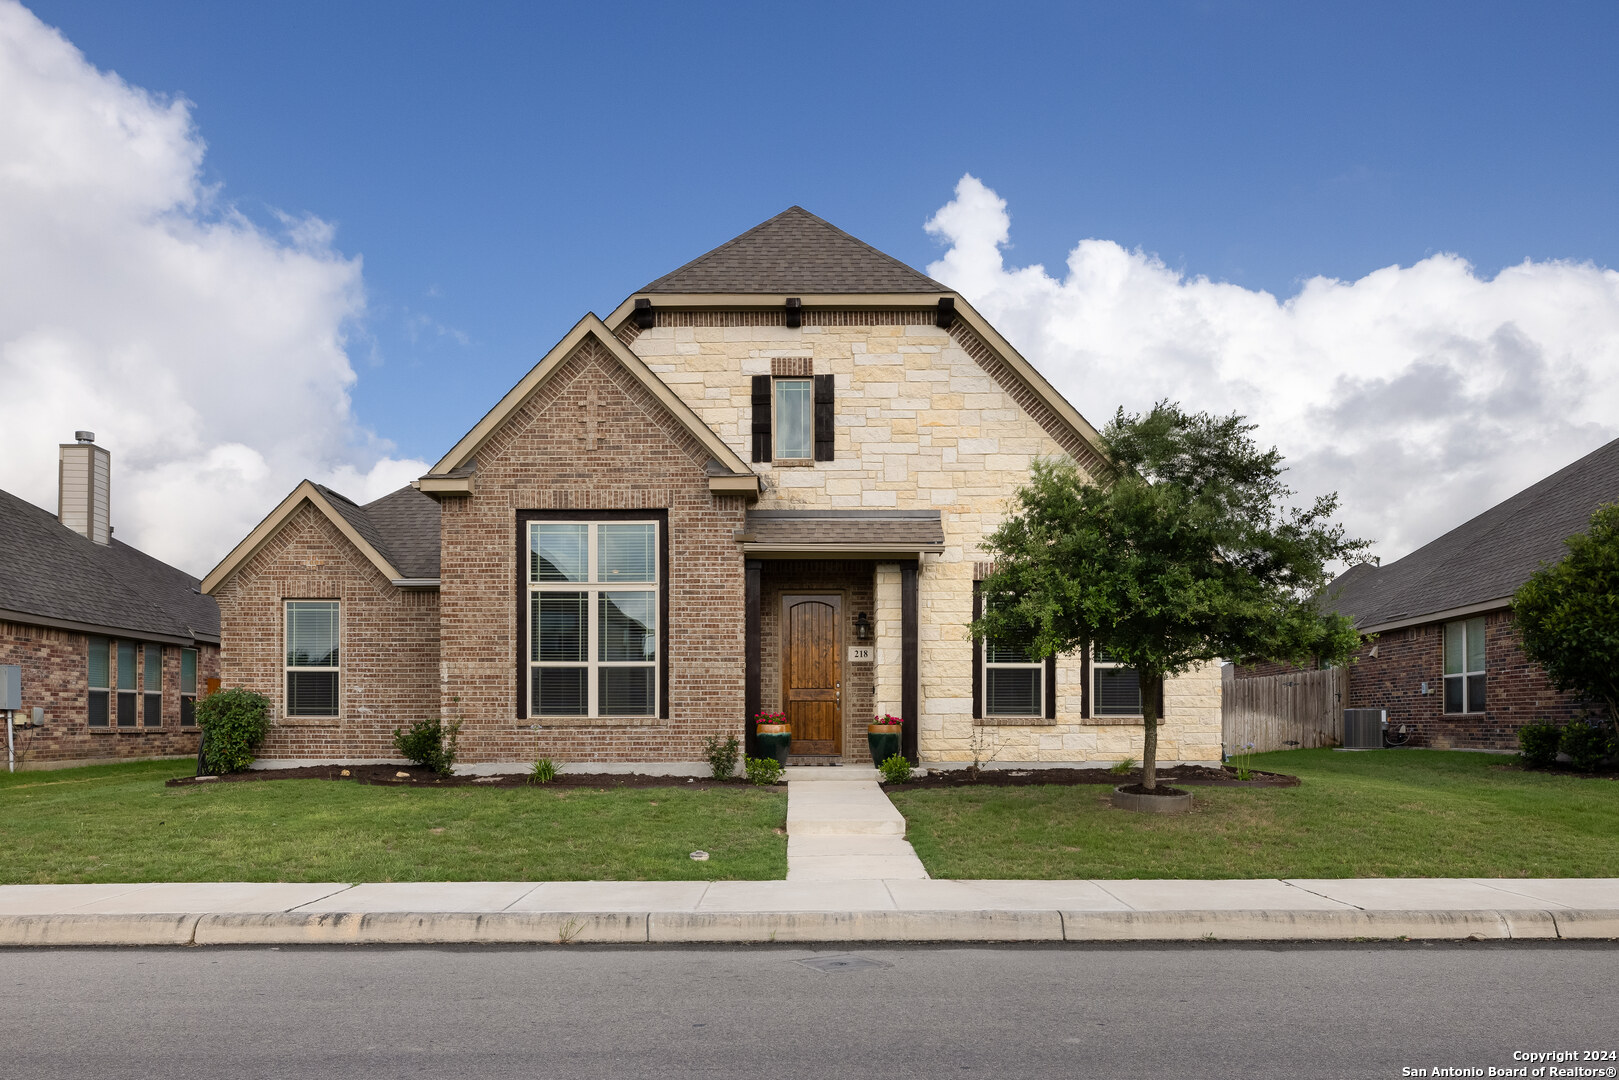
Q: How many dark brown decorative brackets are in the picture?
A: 3